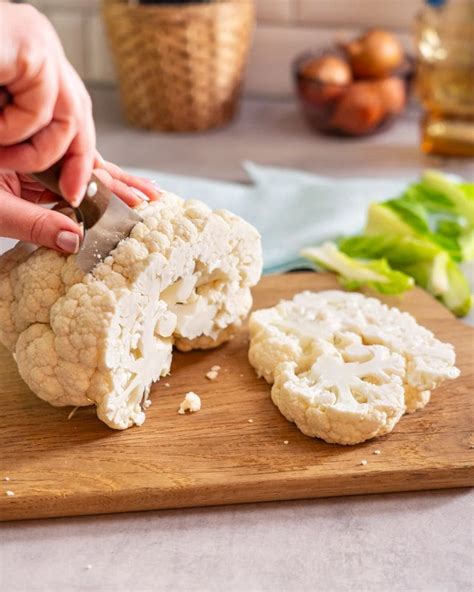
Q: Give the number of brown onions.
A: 4